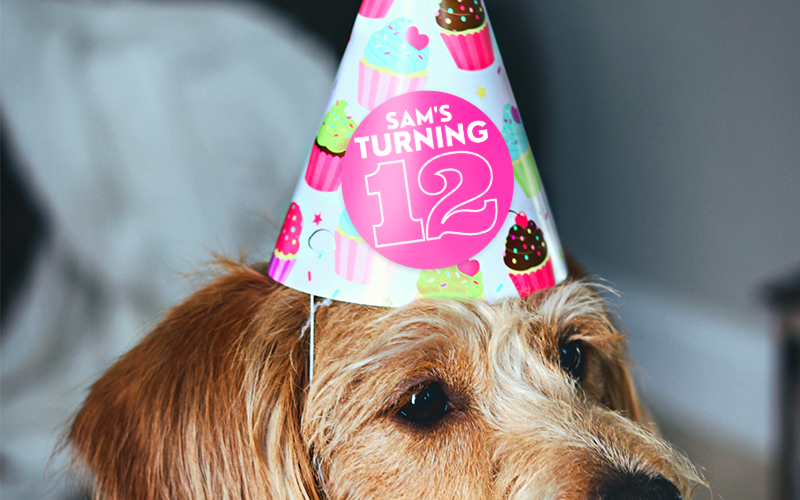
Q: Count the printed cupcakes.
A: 9